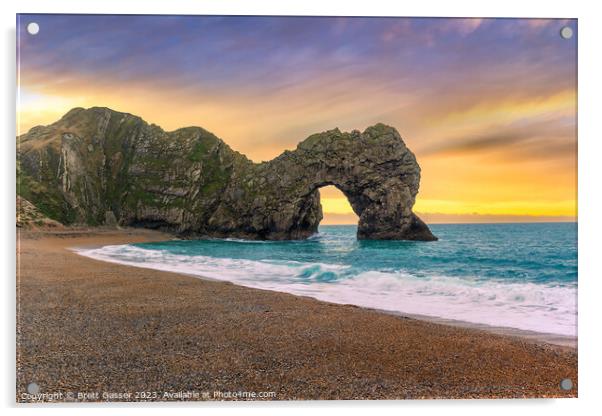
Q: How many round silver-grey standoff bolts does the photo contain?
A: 4